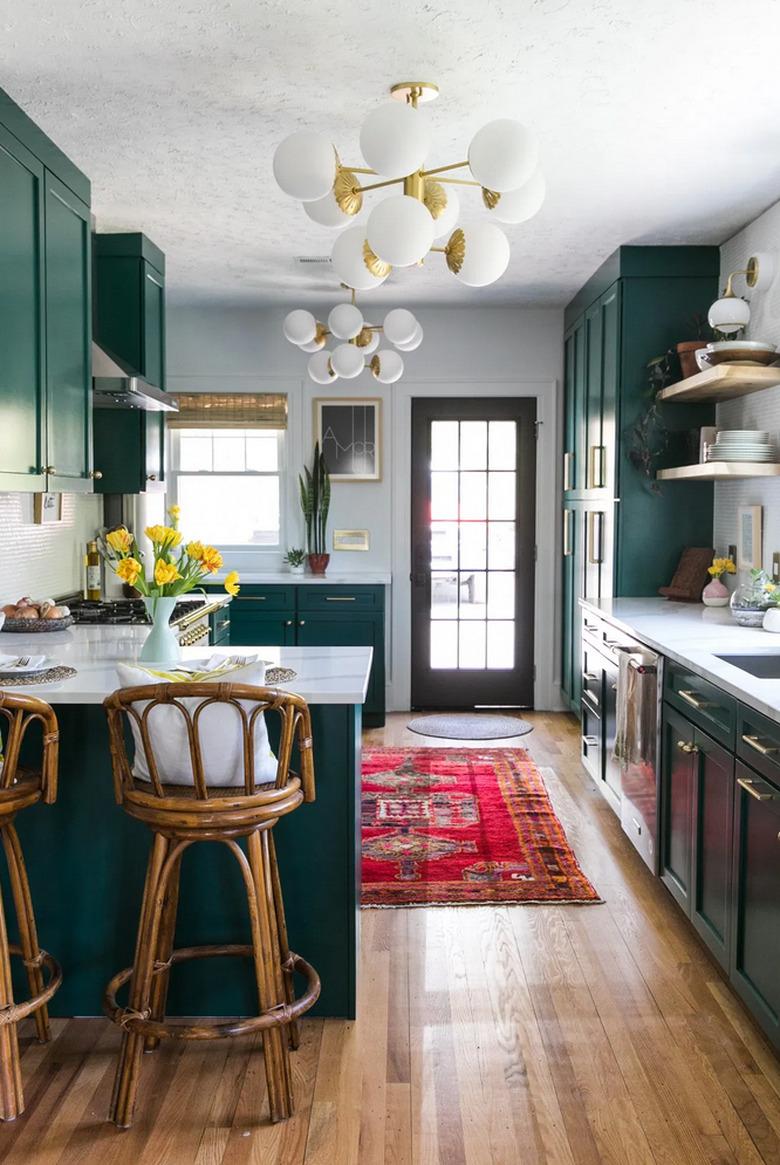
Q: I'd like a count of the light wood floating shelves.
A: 2